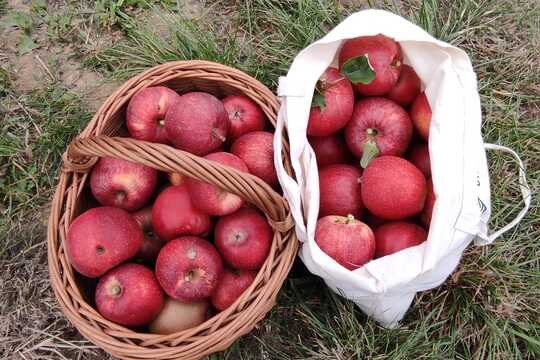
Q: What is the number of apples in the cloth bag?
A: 12